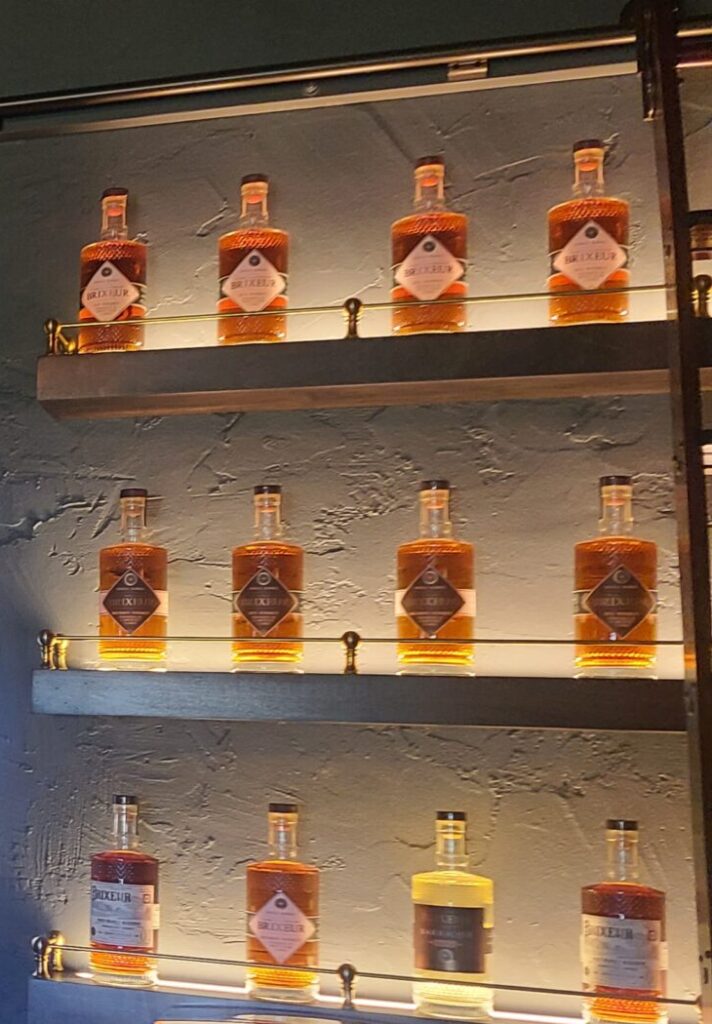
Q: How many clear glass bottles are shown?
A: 12